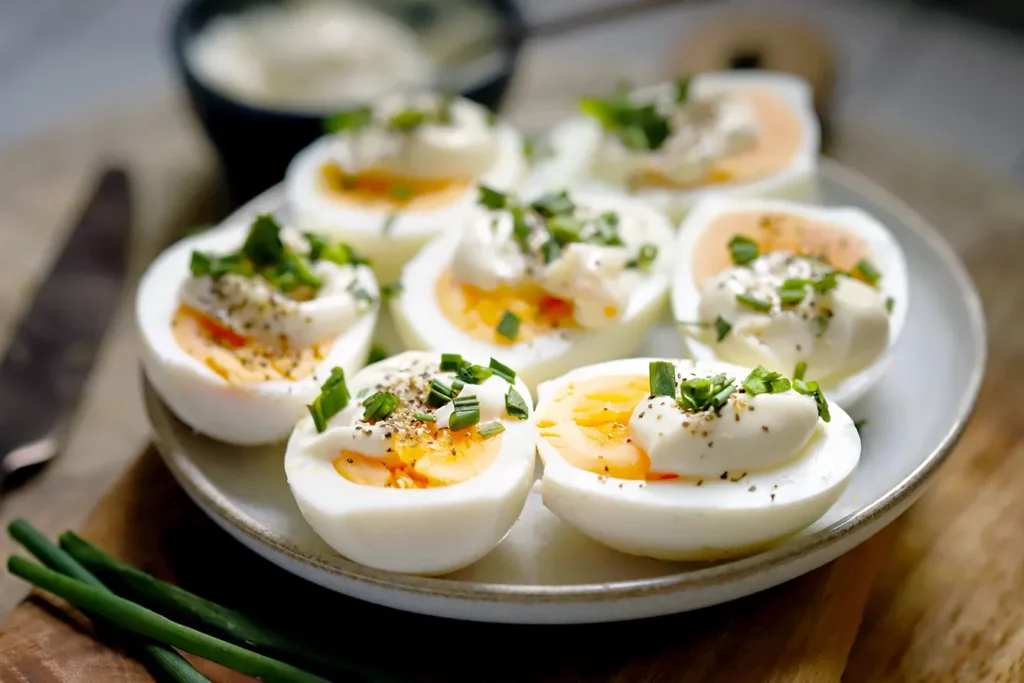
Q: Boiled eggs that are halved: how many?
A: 7